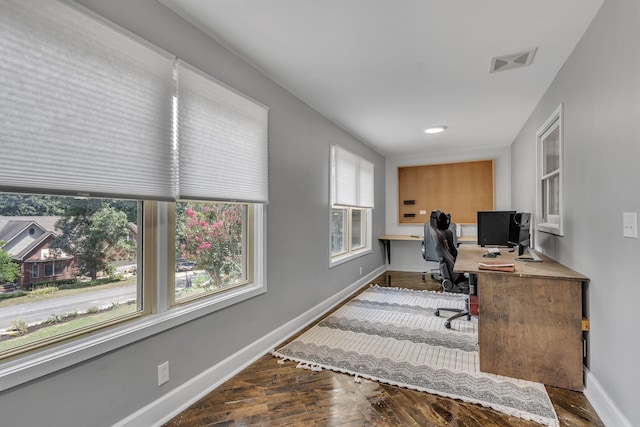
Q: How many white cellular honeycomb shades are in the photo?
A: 3